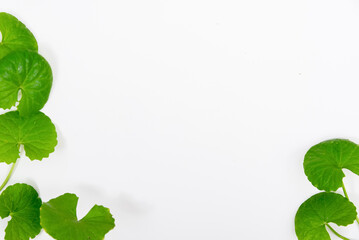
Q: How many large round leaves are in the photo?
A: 7